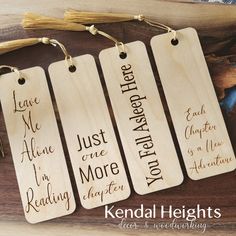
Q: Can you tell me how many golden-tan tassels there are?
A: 3